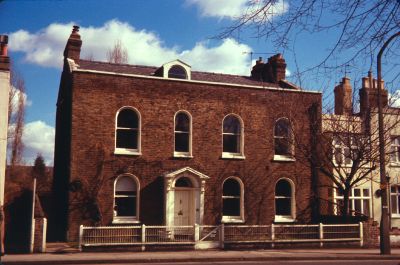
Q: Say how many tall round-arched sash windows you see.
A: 7